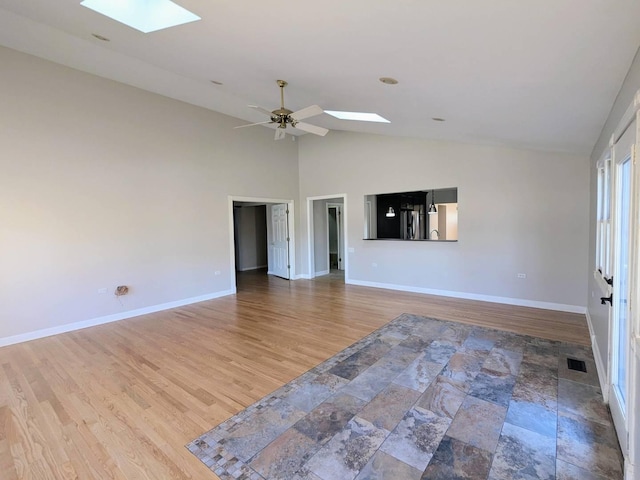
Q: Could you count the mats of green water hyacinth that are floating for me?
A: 0